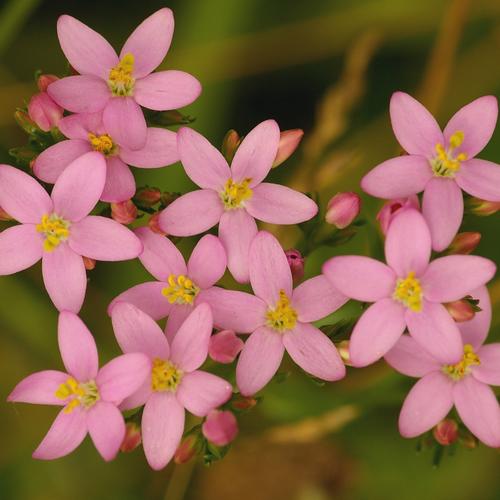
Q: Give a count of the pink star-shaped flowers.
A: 11